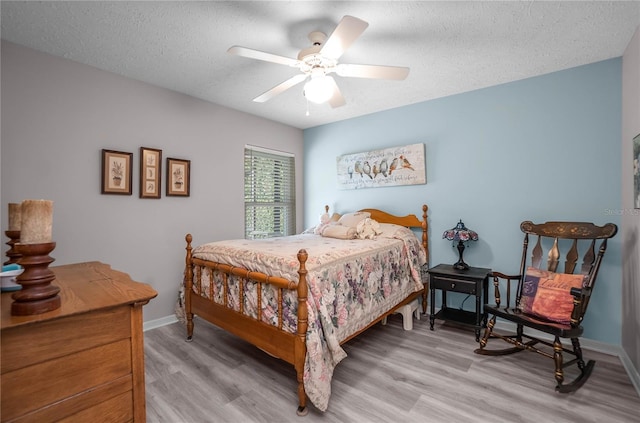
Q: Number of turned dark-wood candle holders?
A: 2